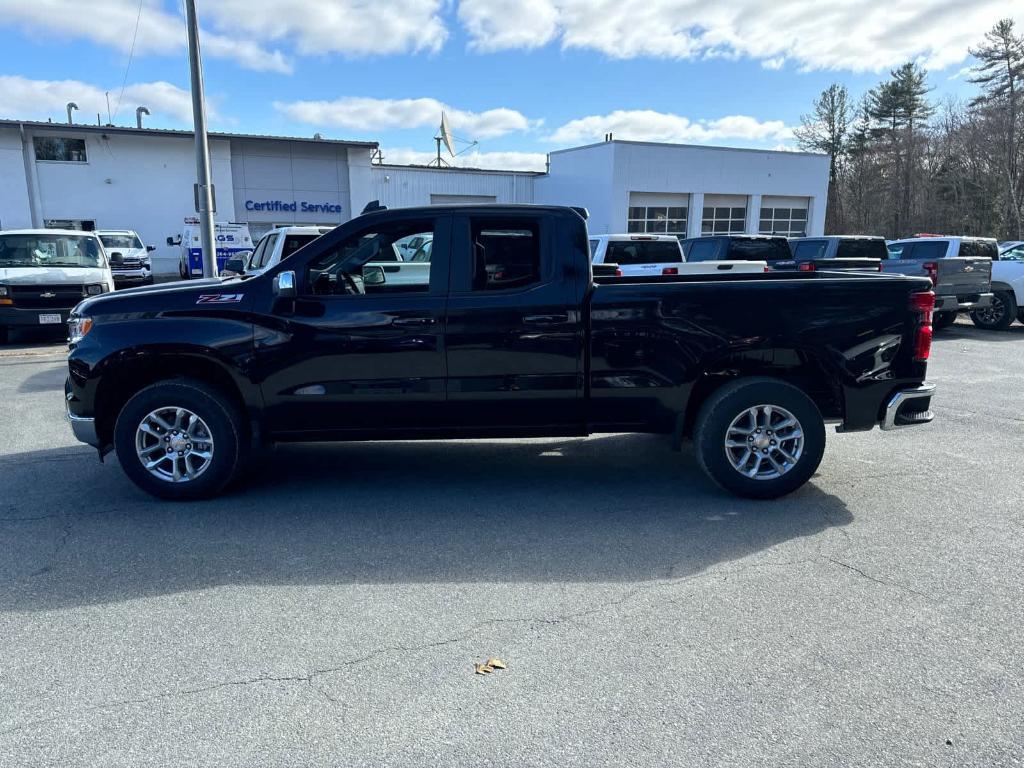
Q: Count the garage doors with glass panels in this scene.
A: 3